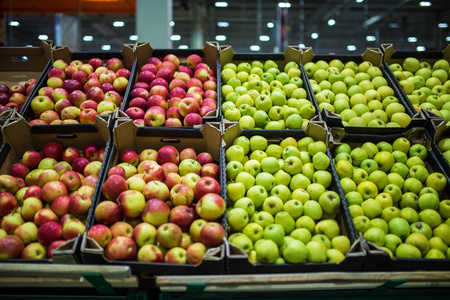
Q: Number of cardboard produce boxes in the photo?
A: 11